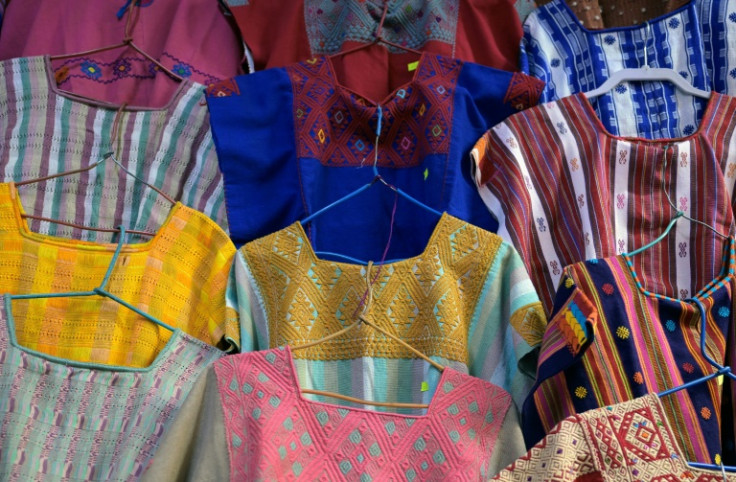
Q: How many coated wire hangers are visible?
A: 8